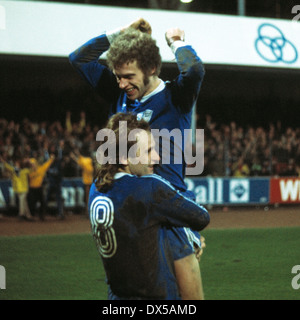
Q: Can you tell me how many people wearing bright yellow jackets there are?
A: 3